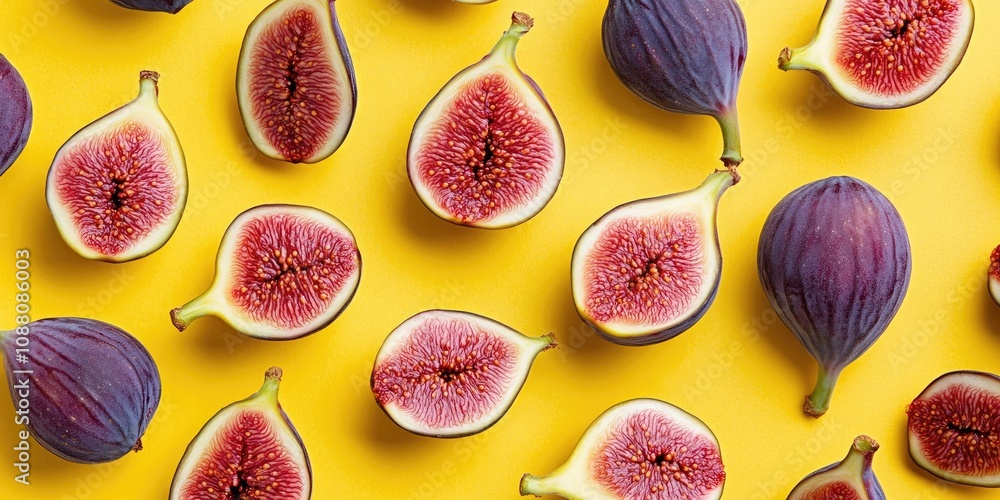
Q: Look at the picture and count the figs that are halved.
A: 12